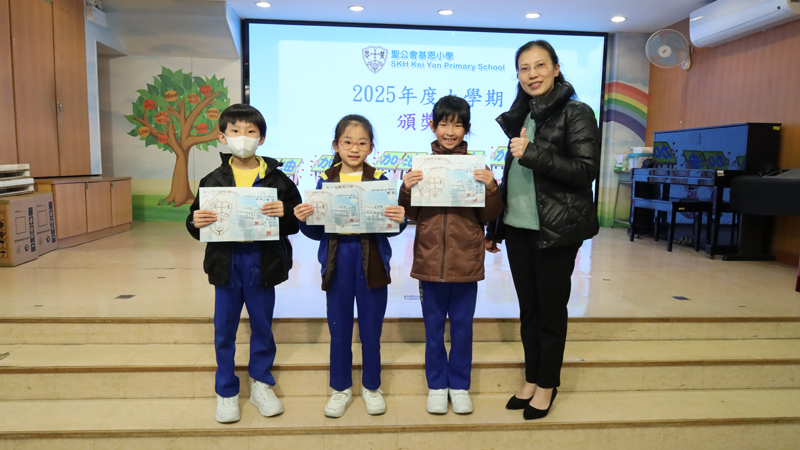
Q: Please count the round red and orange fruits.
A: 9